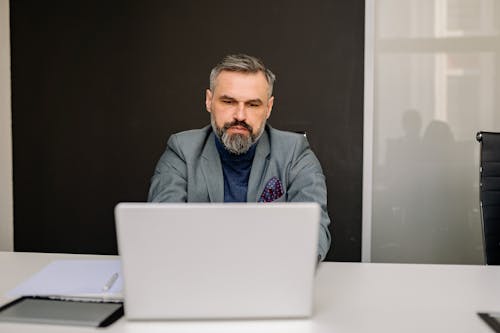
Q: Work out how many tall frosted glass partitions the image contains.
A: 1